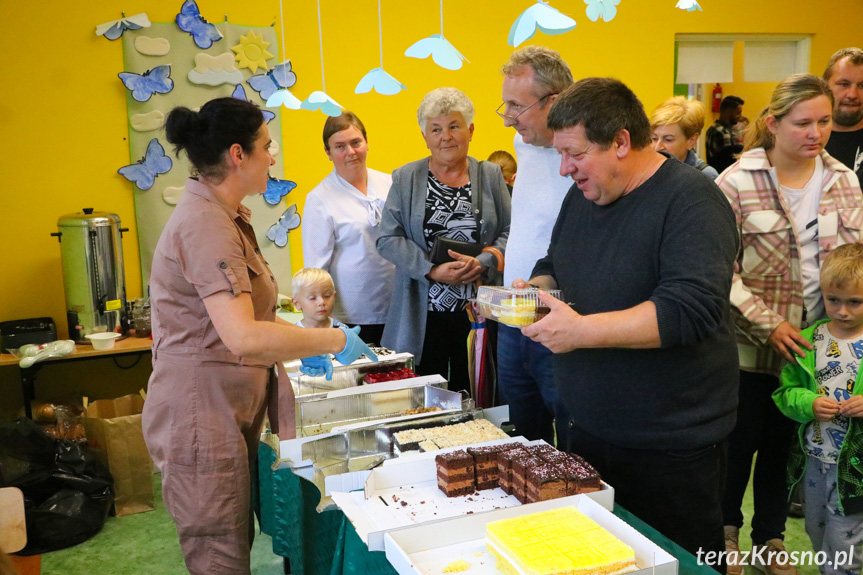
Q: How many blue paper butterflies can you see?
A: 15